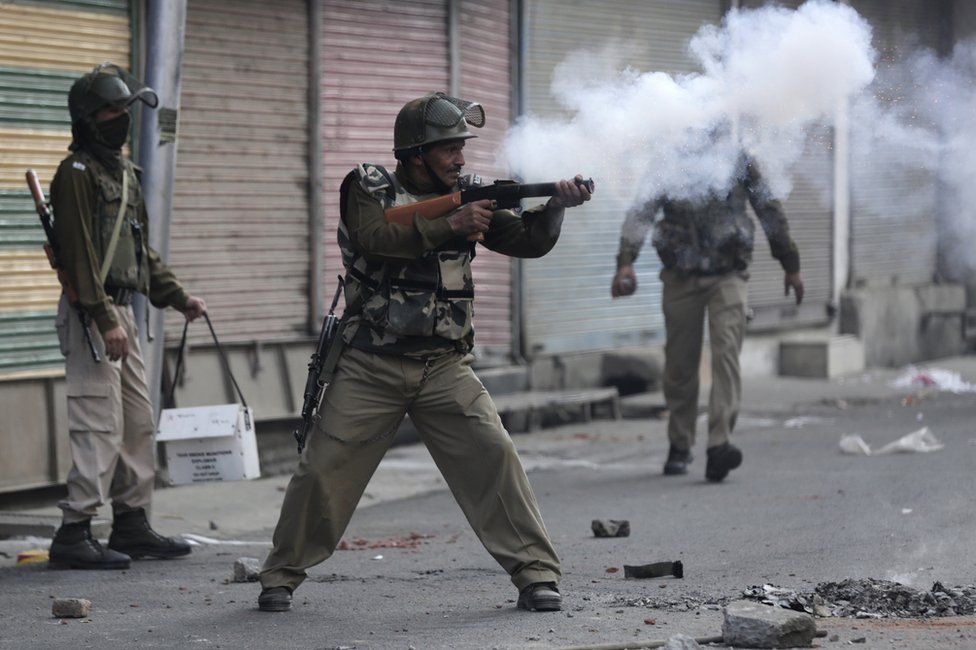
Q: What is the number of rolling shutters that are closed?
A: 7